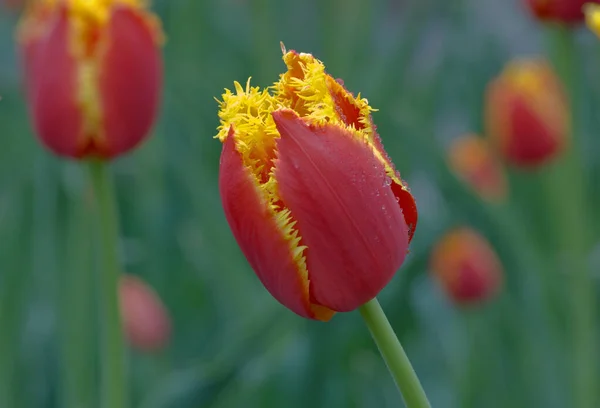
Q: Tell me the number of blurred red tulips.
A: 6